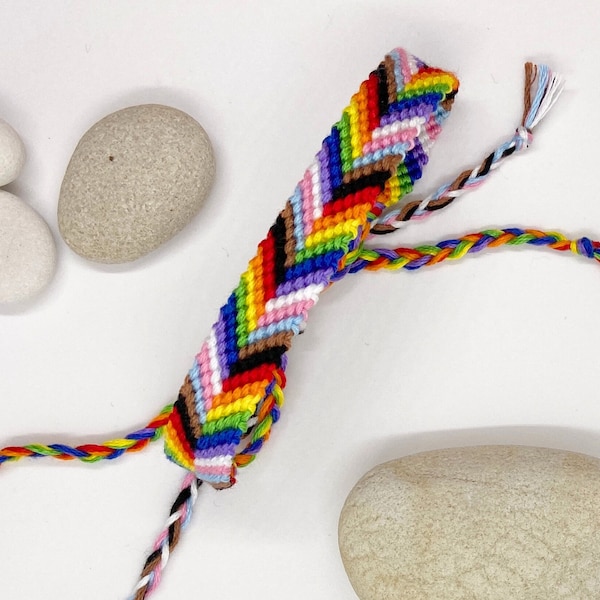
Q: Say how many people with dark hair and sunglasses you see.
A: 0